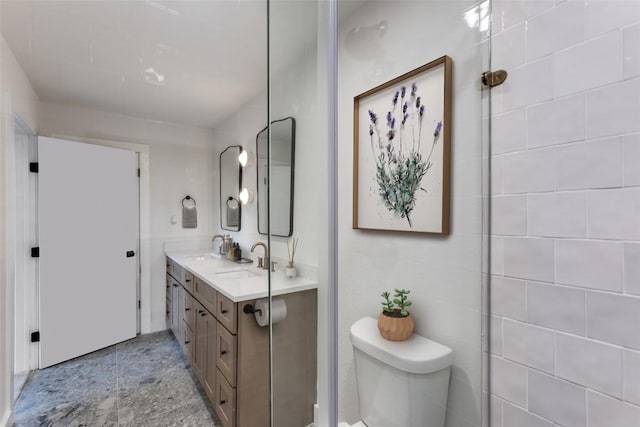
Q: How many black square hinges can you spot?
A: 3